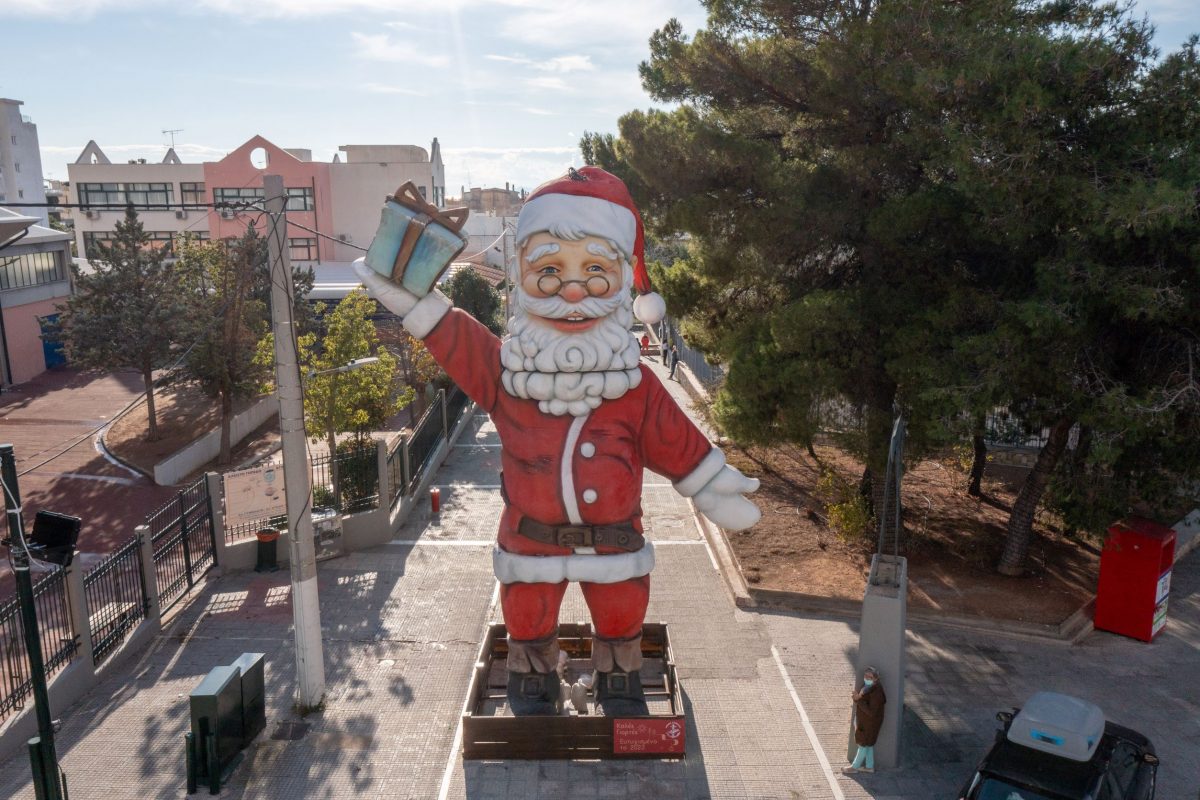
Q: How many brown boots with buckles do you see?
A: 2